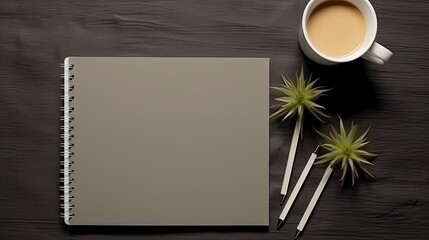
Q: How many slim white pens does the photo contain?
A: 3